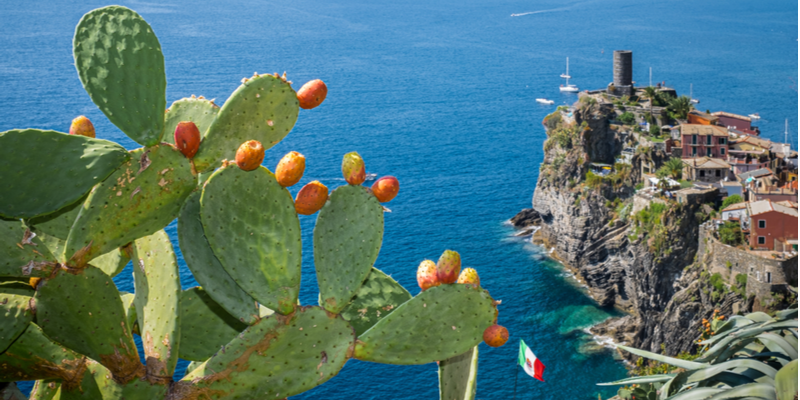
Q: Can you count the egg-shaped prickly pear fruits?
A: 12